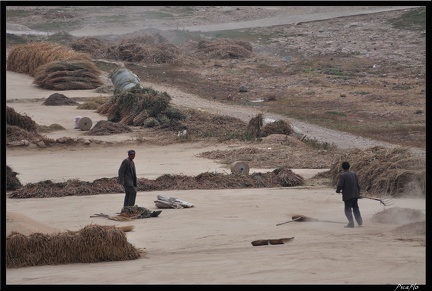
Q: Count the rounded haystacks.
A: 2